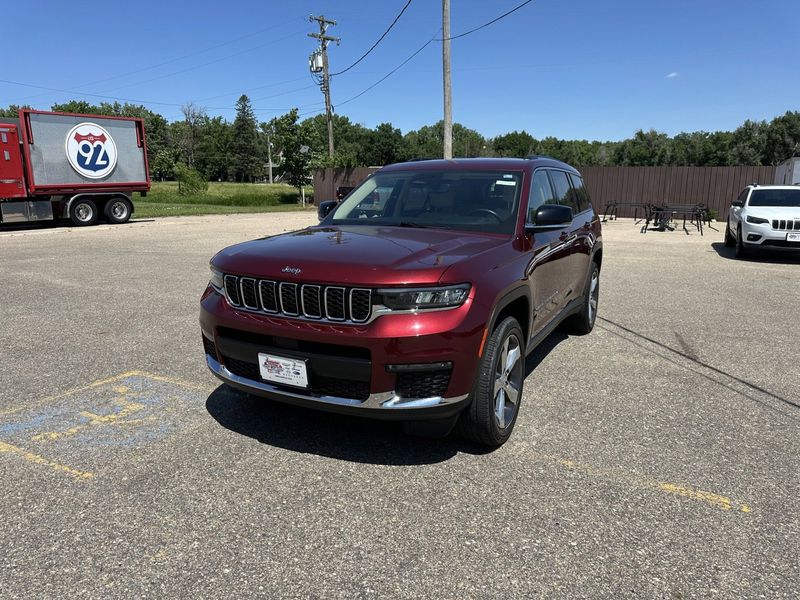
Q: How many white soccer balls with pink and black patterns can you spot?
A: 0